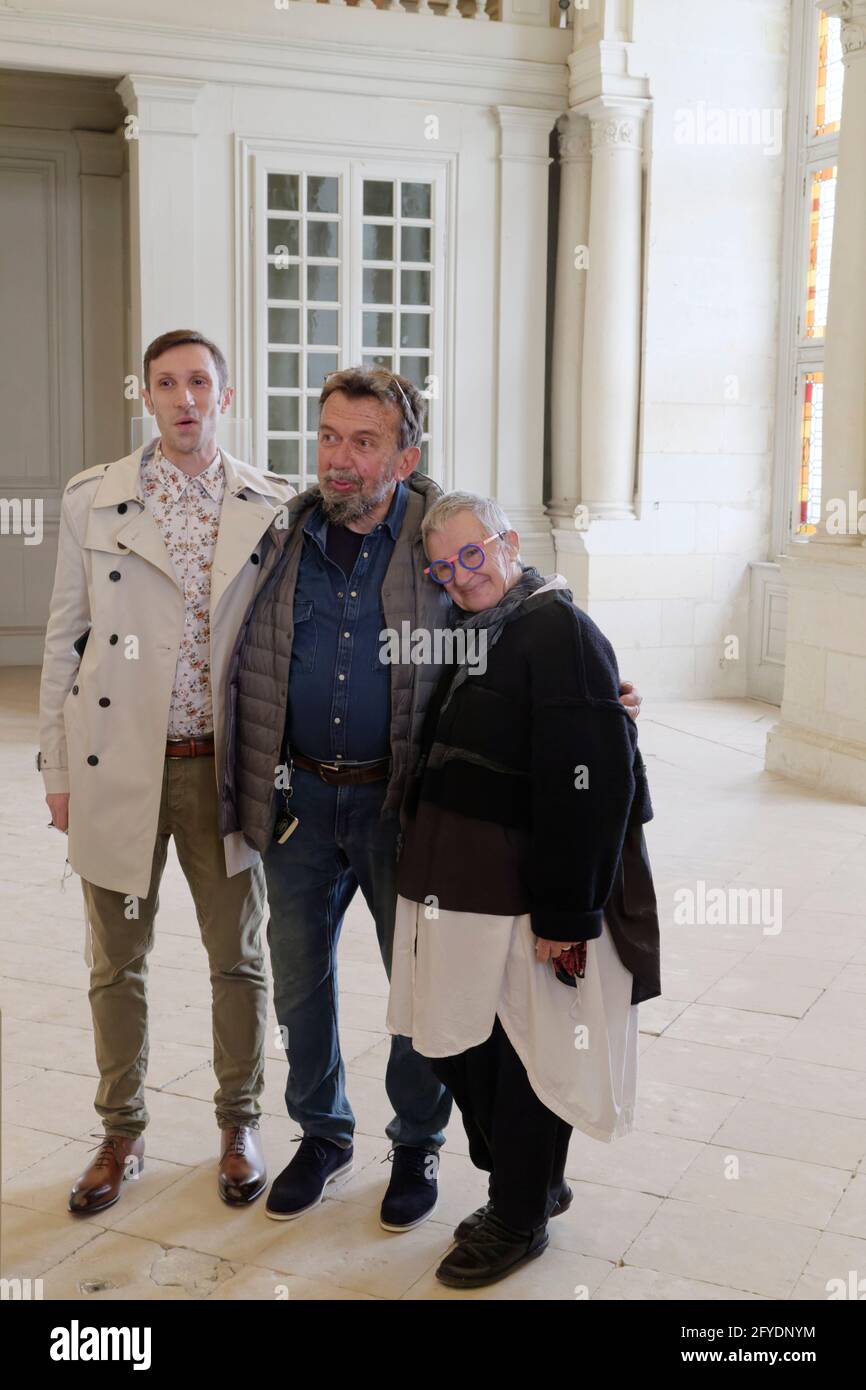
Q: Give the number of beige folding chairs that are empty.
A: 0